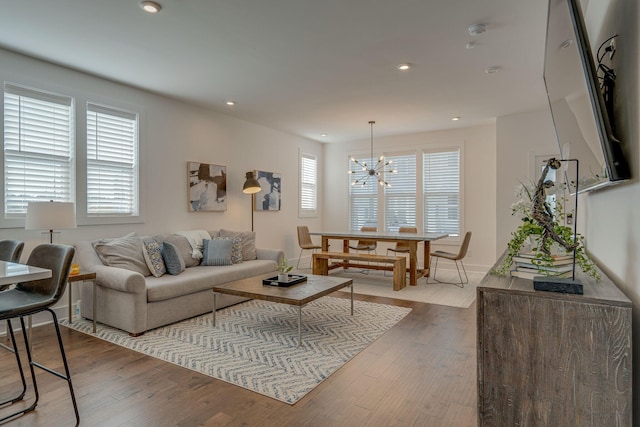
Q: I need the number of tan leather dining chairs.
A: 4